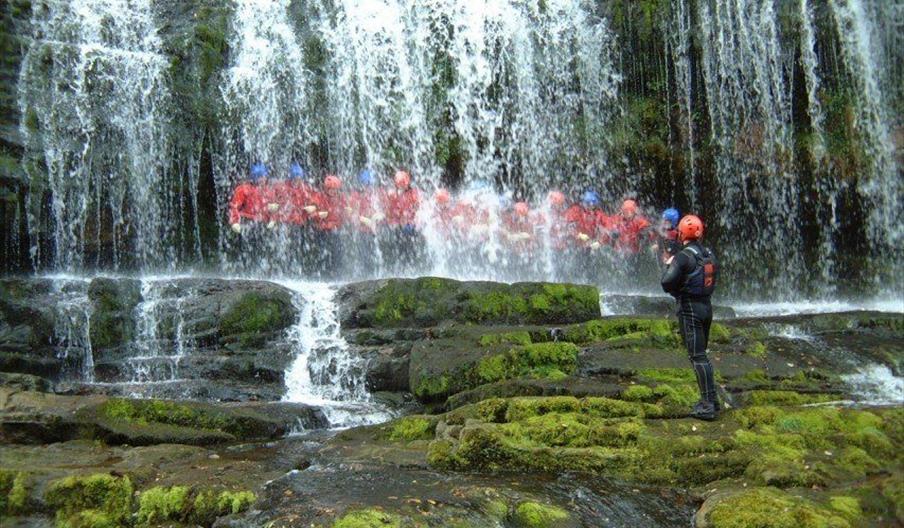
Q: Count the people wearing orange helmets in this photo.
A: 7